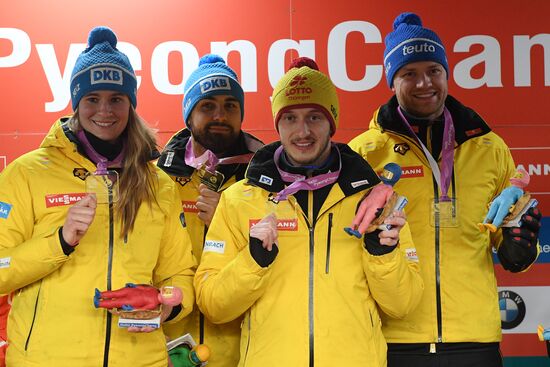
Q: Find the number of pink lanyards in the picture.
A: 4